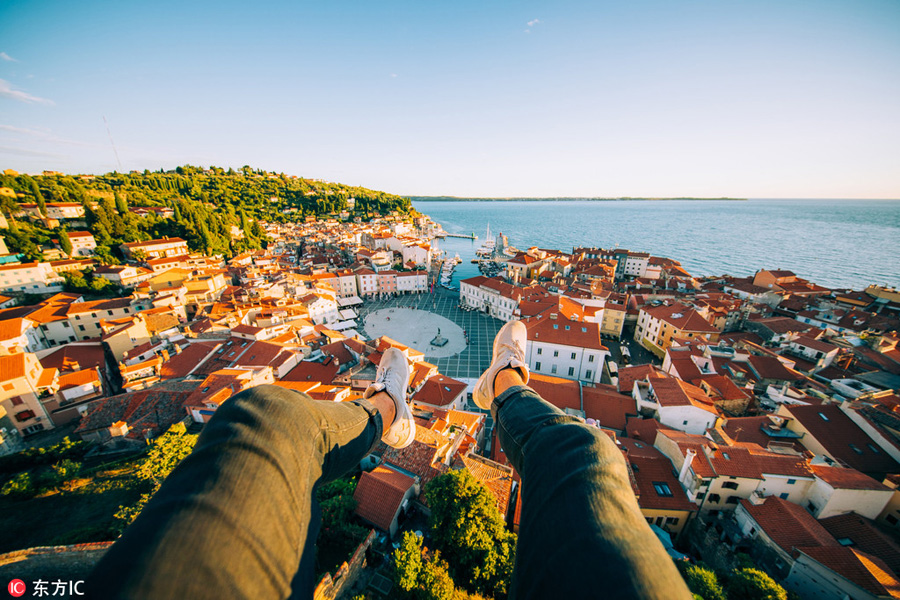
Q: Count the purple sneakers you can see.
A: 0